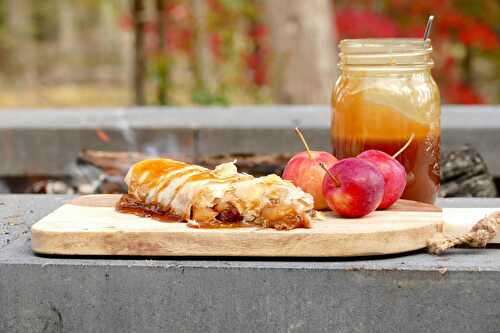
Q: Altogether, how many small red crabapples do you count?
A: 3